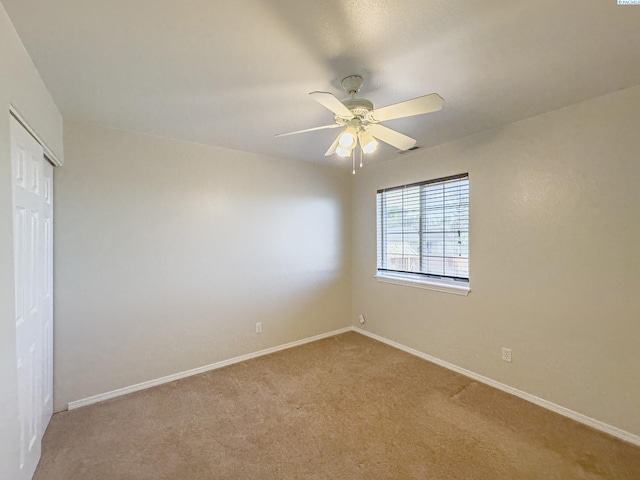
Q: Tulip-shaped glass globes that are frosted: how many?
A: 3